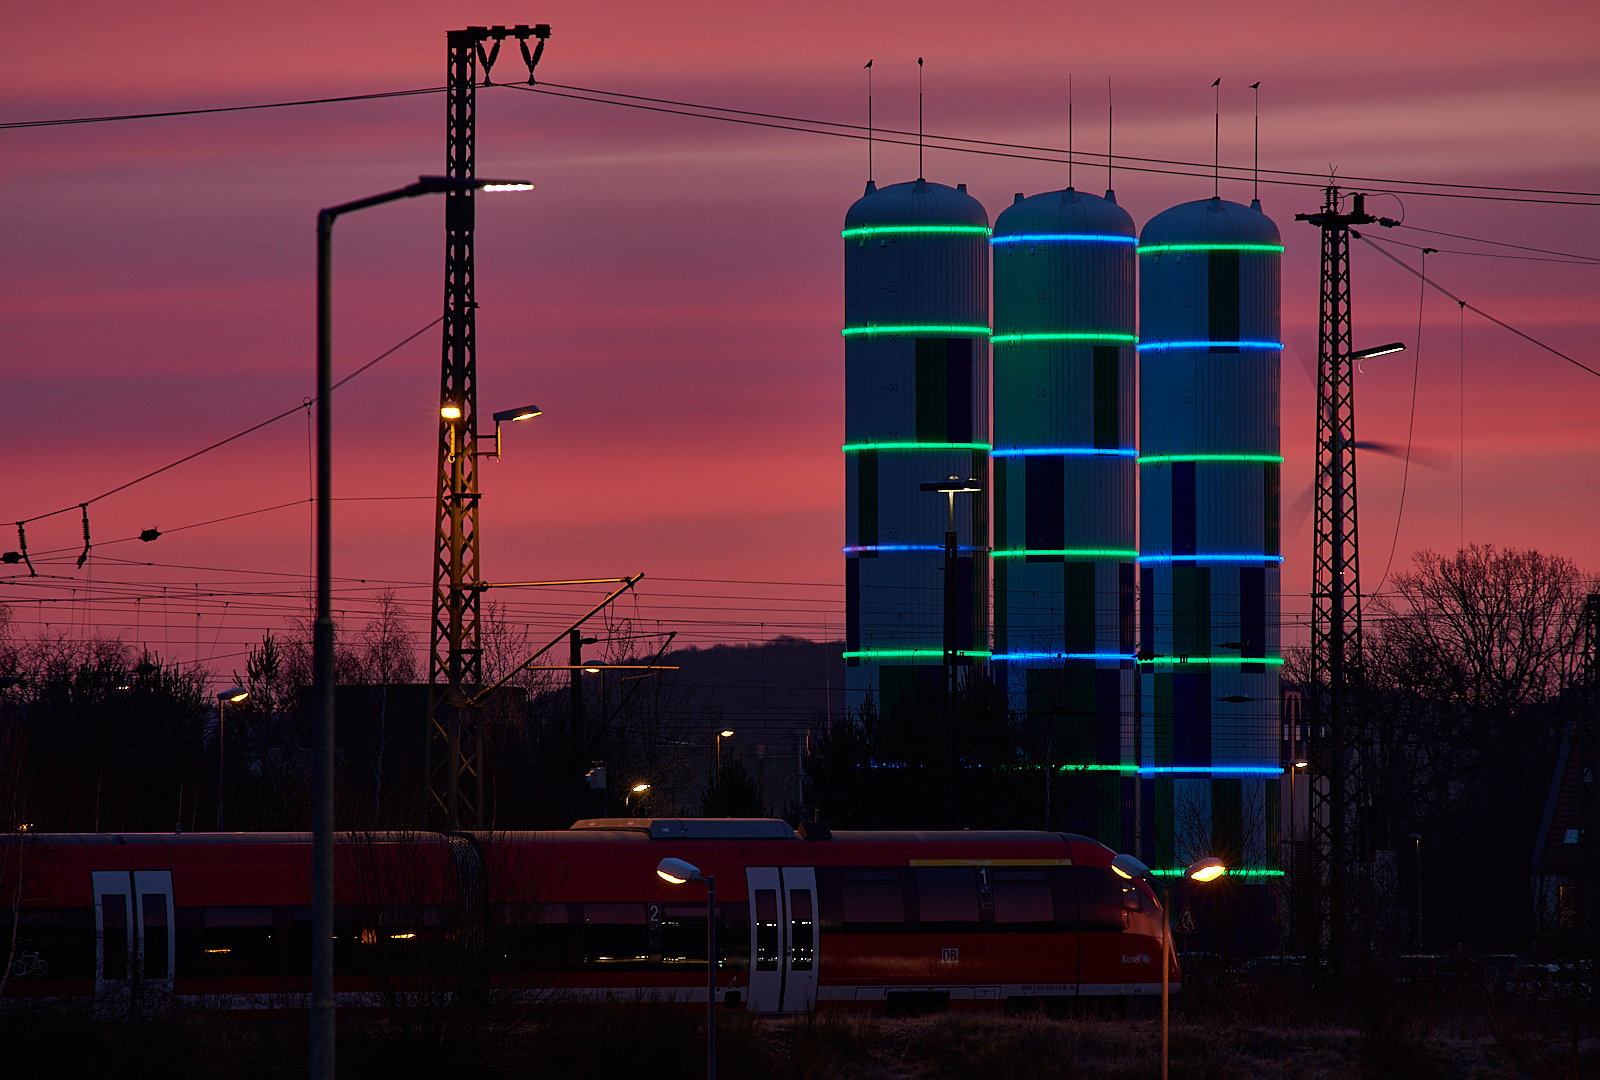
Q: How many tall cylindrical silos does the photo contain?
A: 3